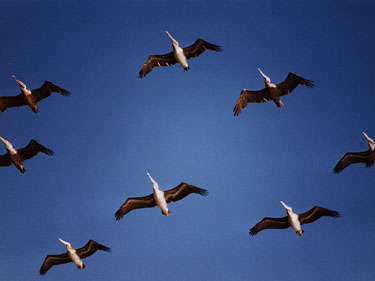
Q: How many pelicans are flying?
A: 8